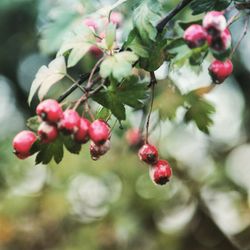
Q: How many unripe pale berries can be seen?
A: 0